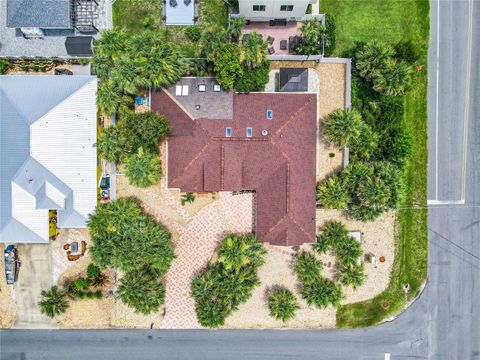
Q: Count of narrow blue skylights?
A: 3